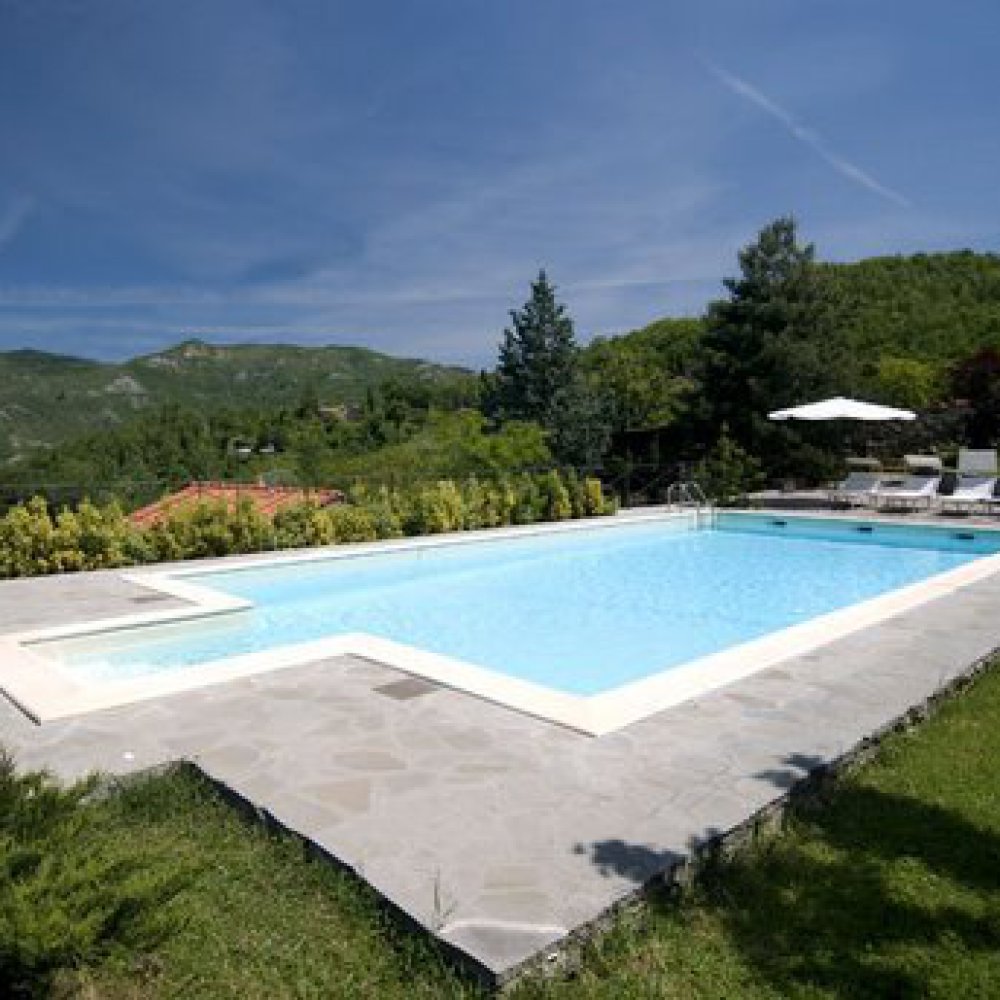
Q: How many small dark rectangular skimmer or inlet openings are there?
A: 3